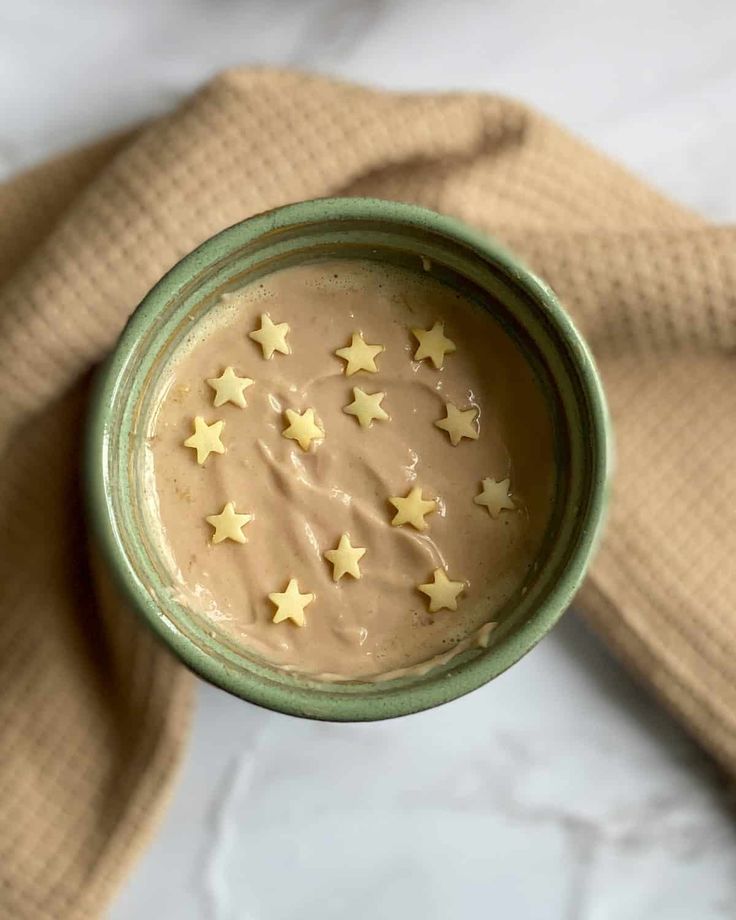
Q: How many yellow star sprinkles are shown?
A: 14